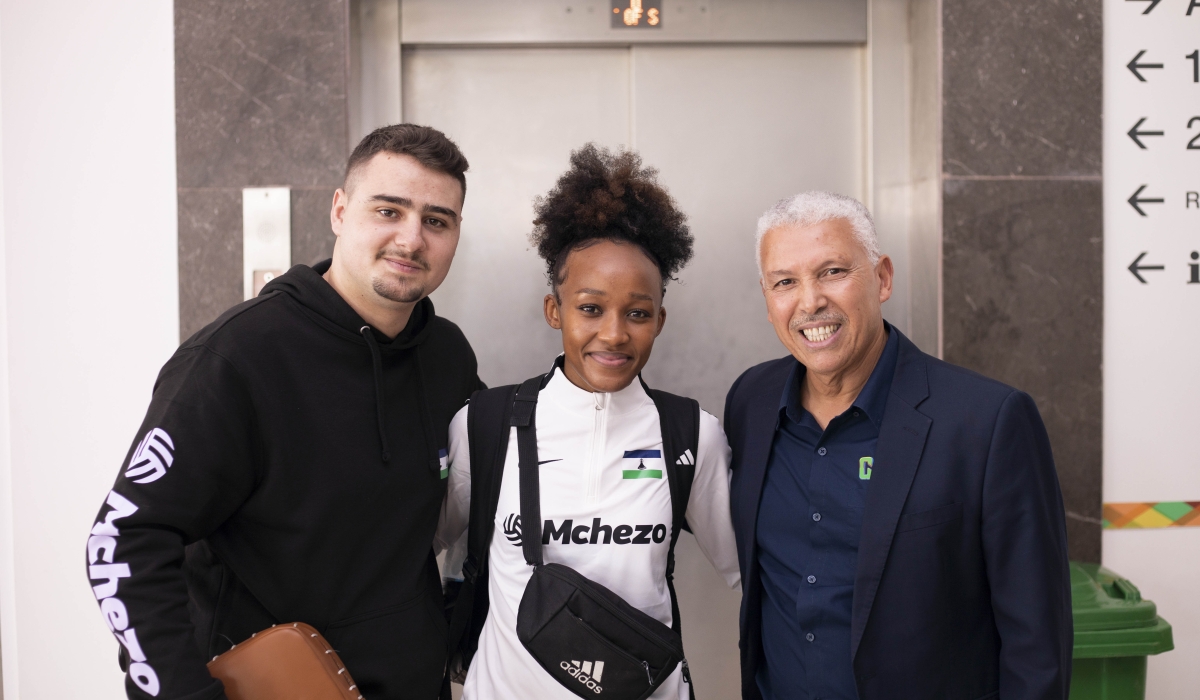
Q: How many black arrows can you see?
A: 5